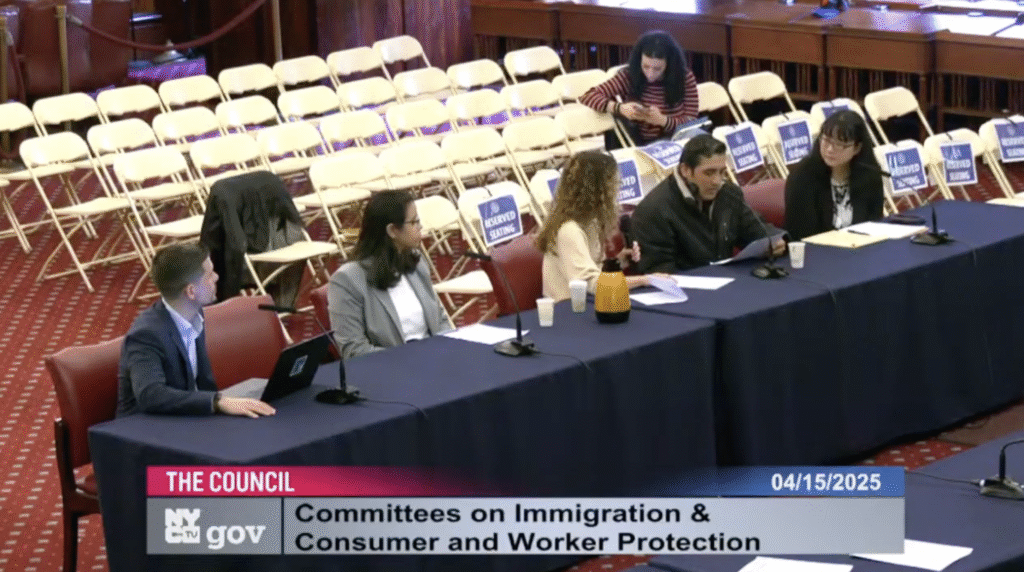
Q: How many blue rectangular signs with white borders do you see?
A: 10